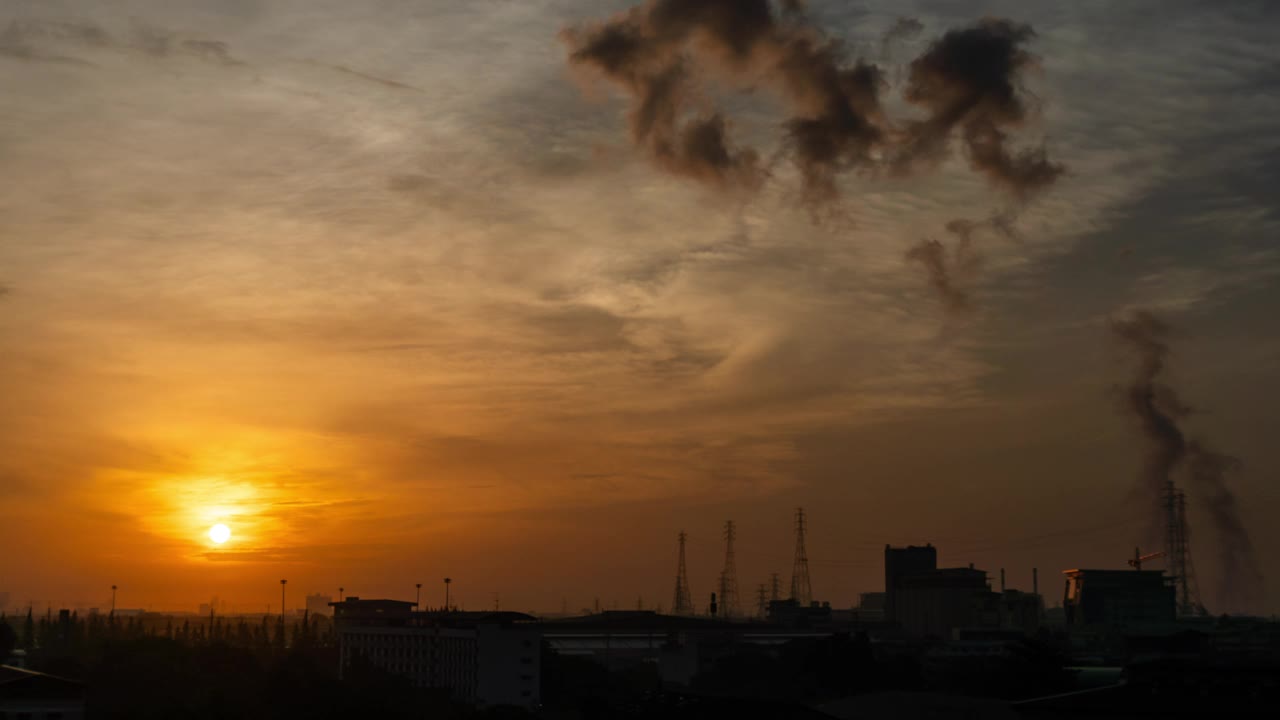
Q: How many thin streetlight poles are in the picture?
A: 5